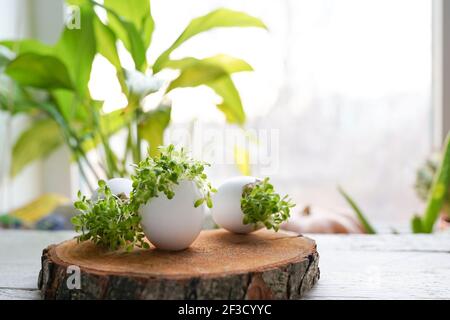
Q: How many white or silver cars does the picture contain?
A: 0